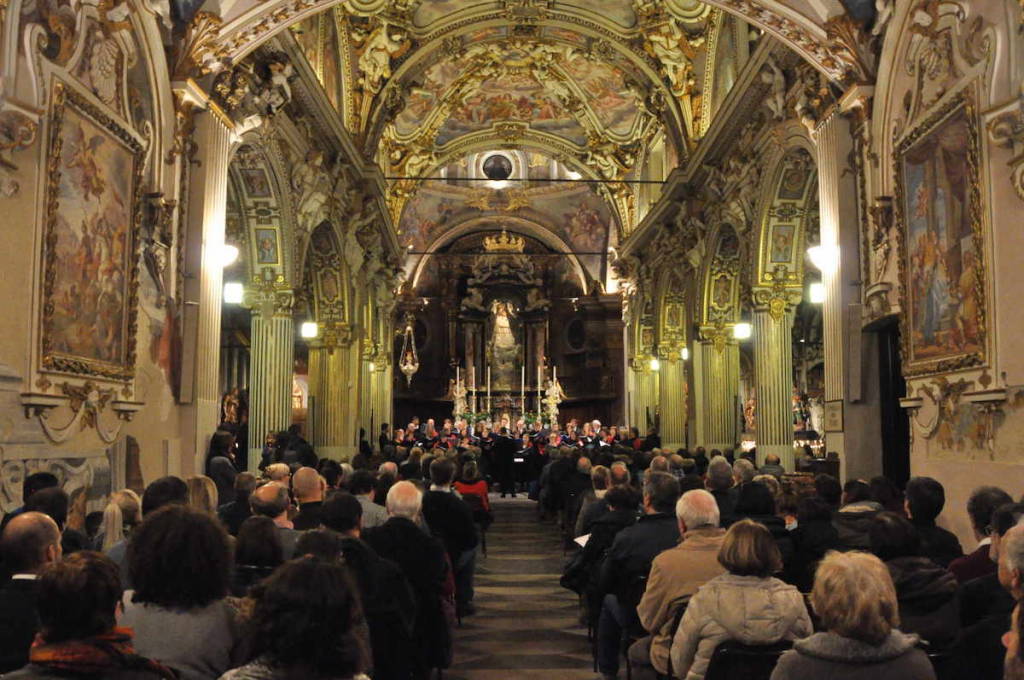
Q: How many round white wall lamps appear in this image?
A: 2